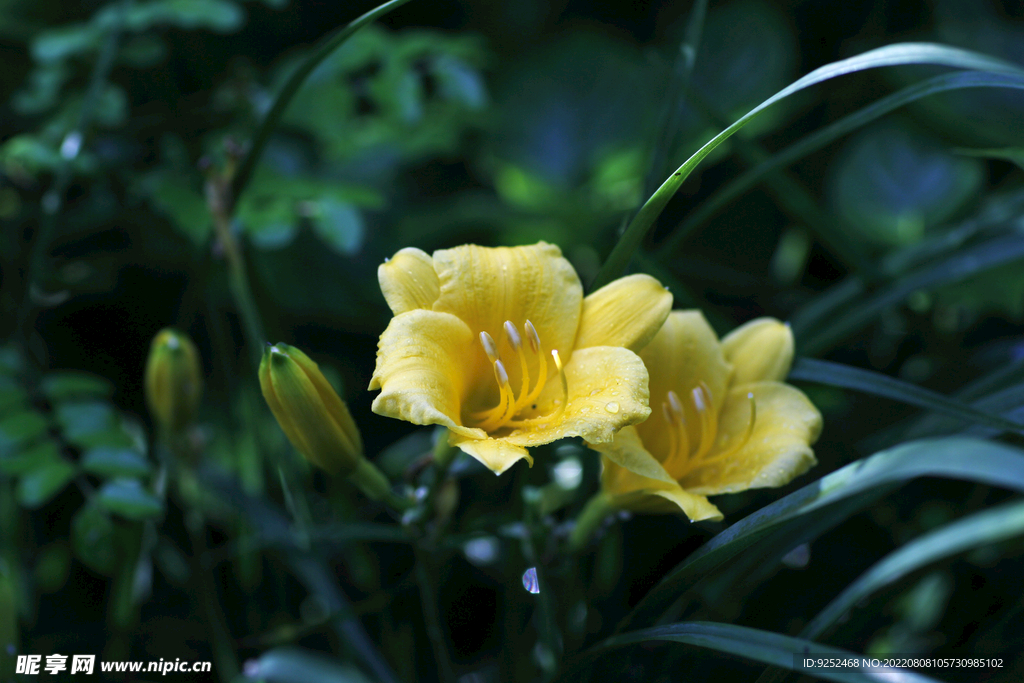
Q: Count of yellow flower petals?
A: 11